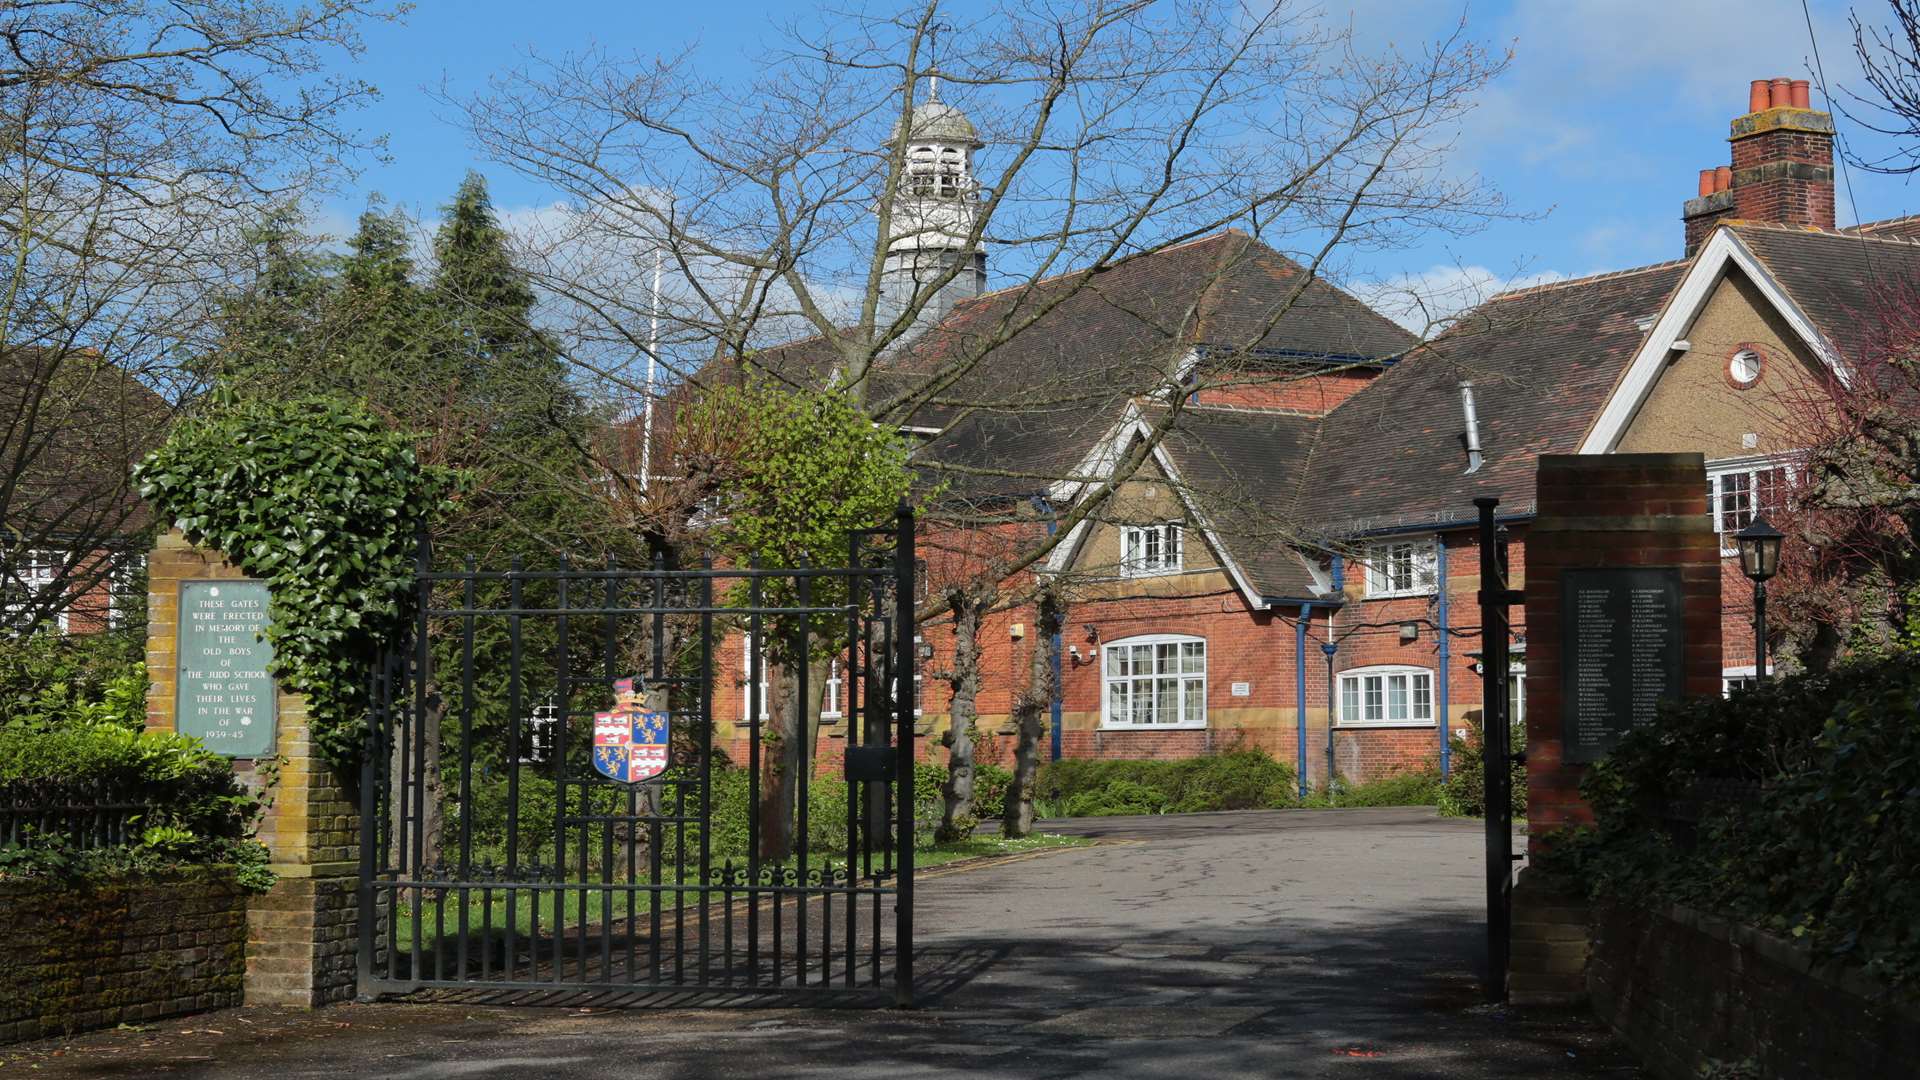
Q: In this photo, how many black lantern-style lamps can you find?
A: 1